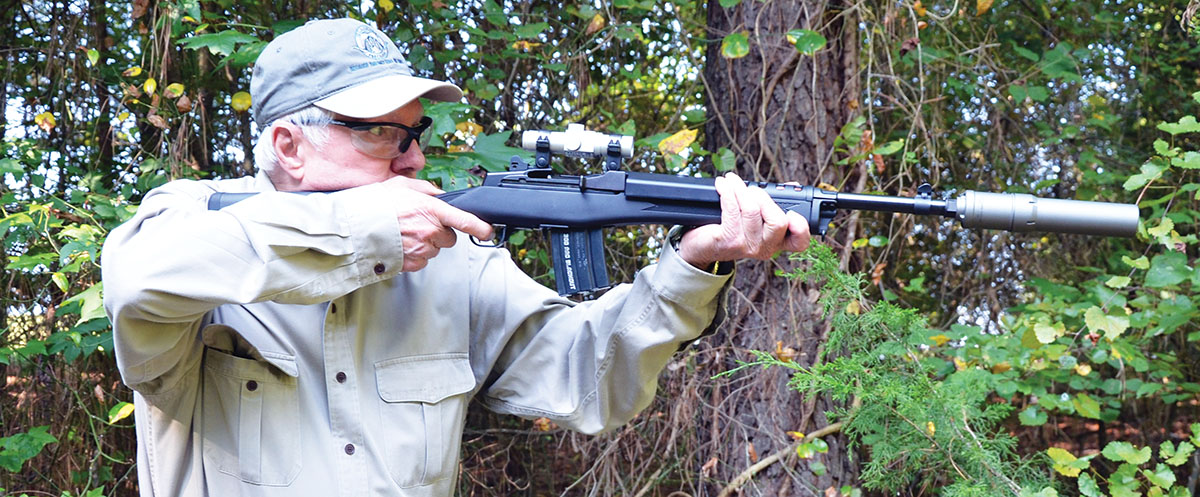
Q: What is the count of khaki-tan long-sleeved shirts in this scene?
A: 1